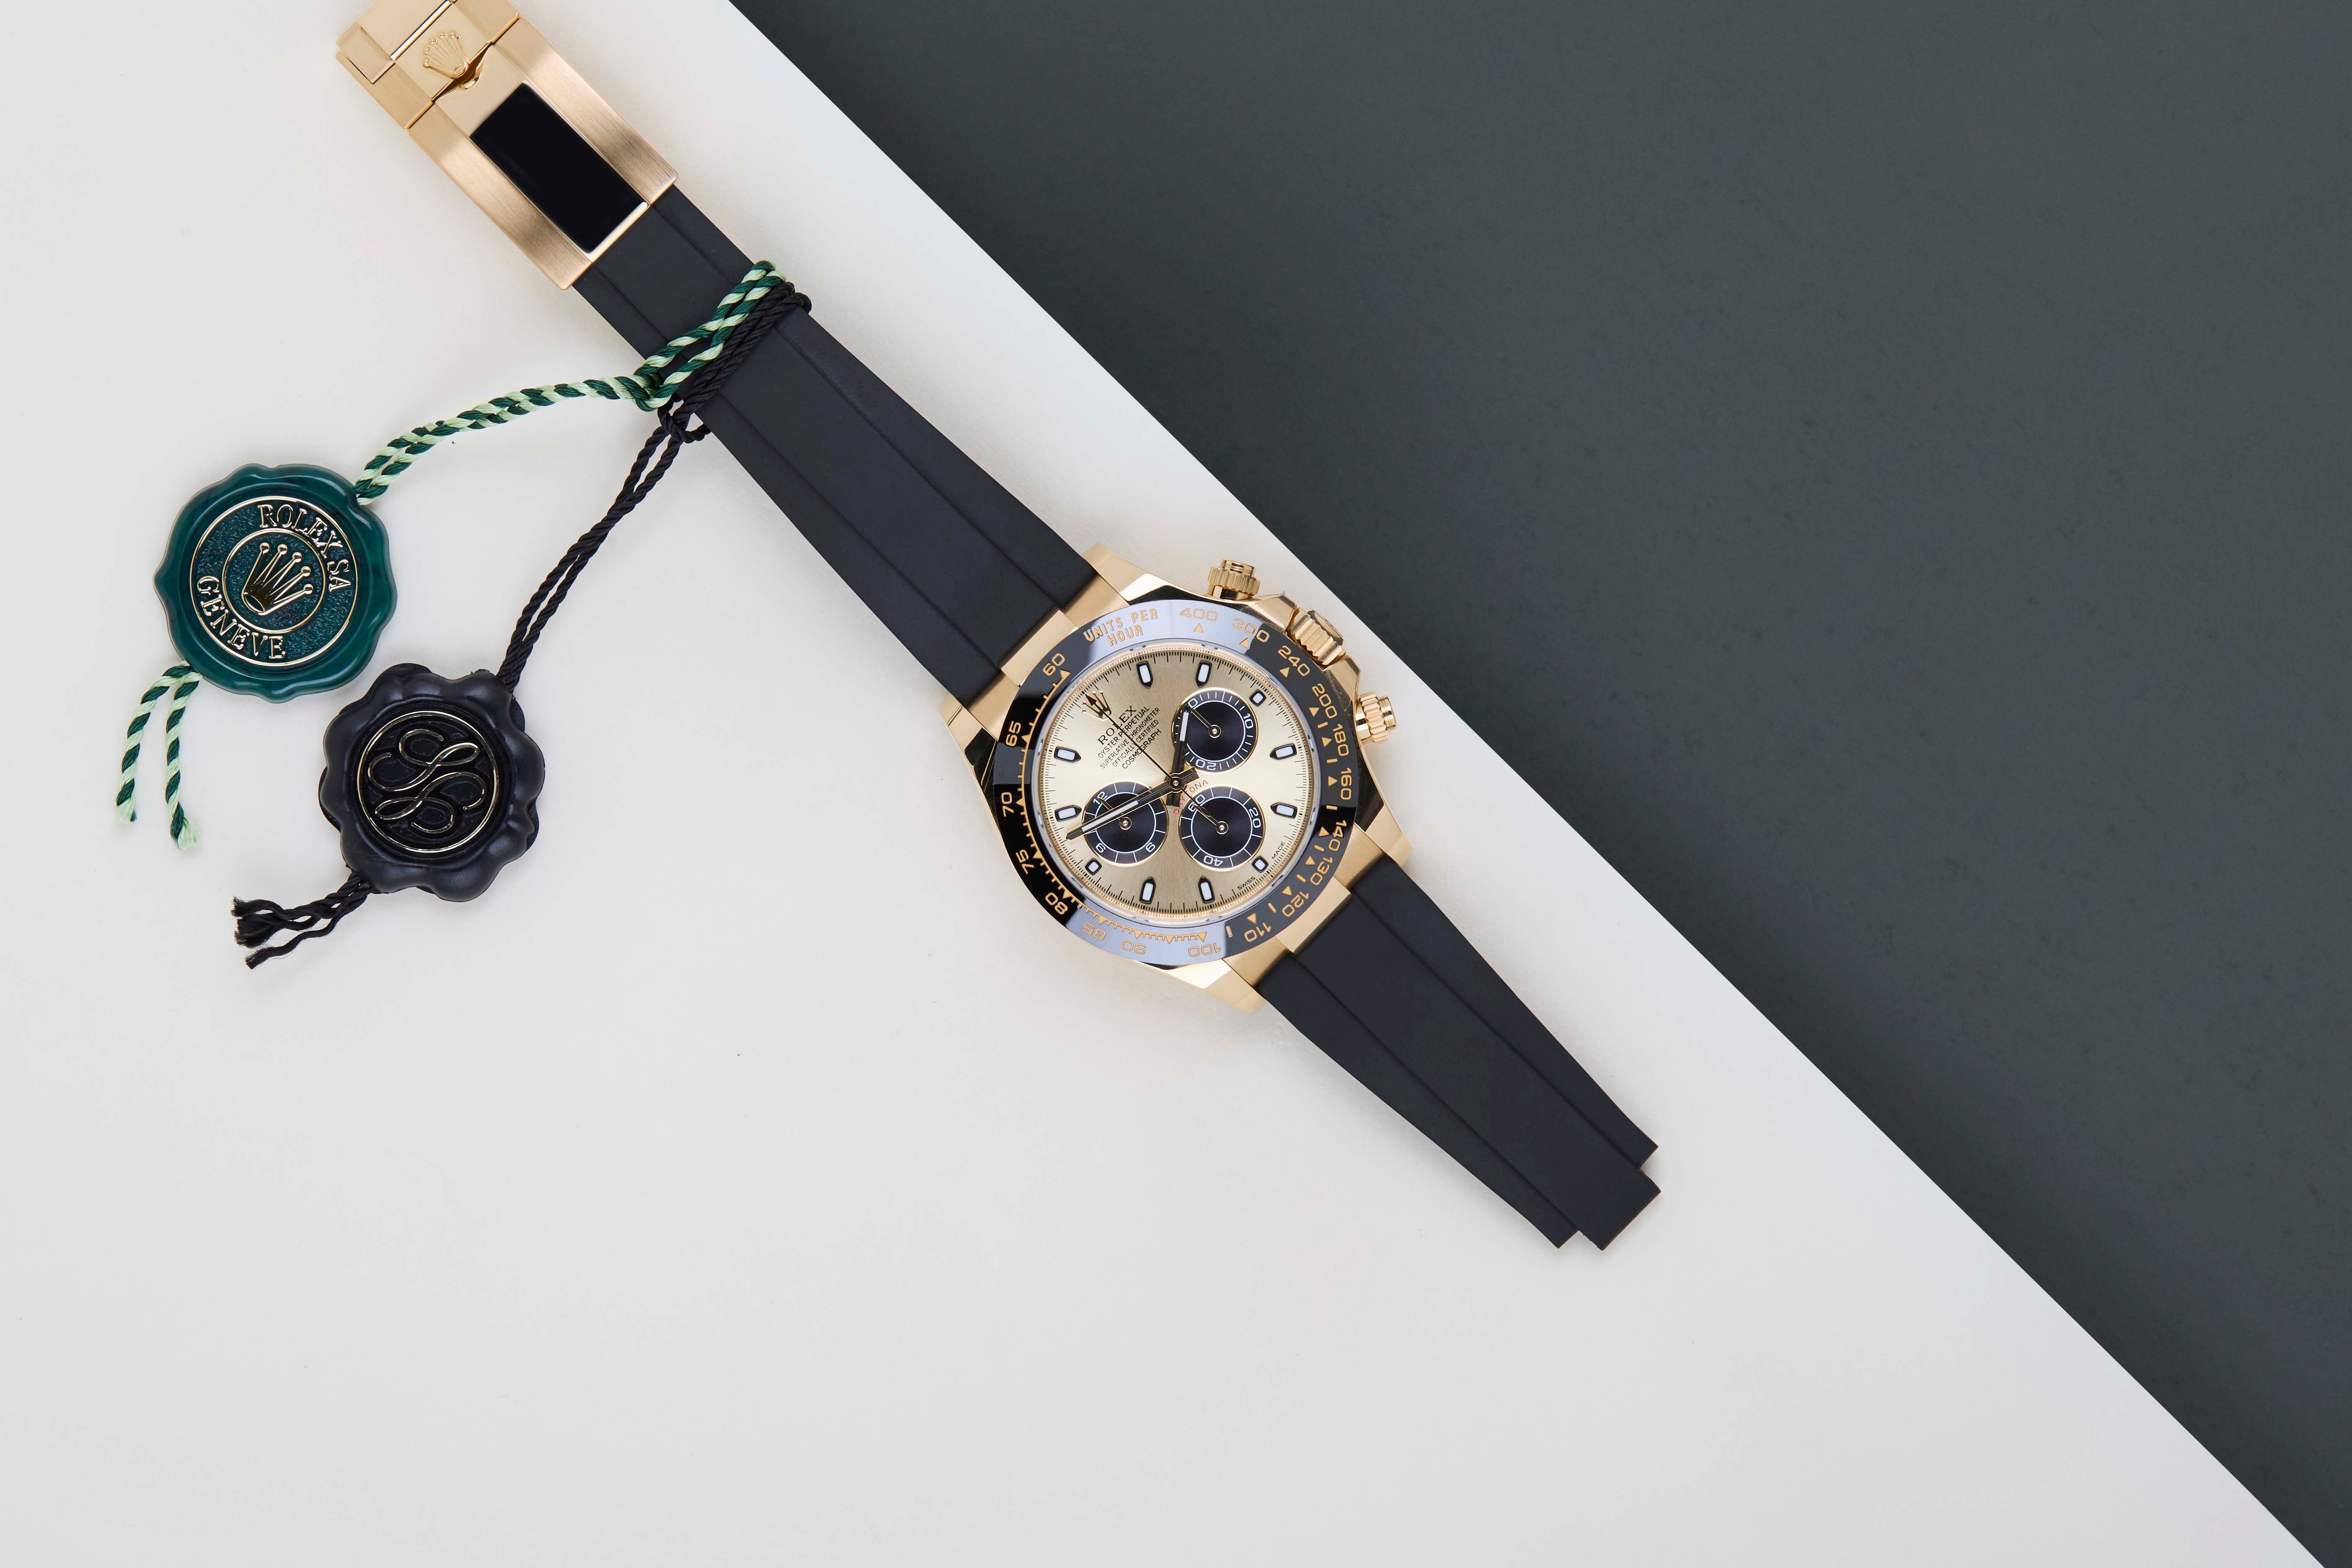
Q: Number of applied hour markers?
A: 11